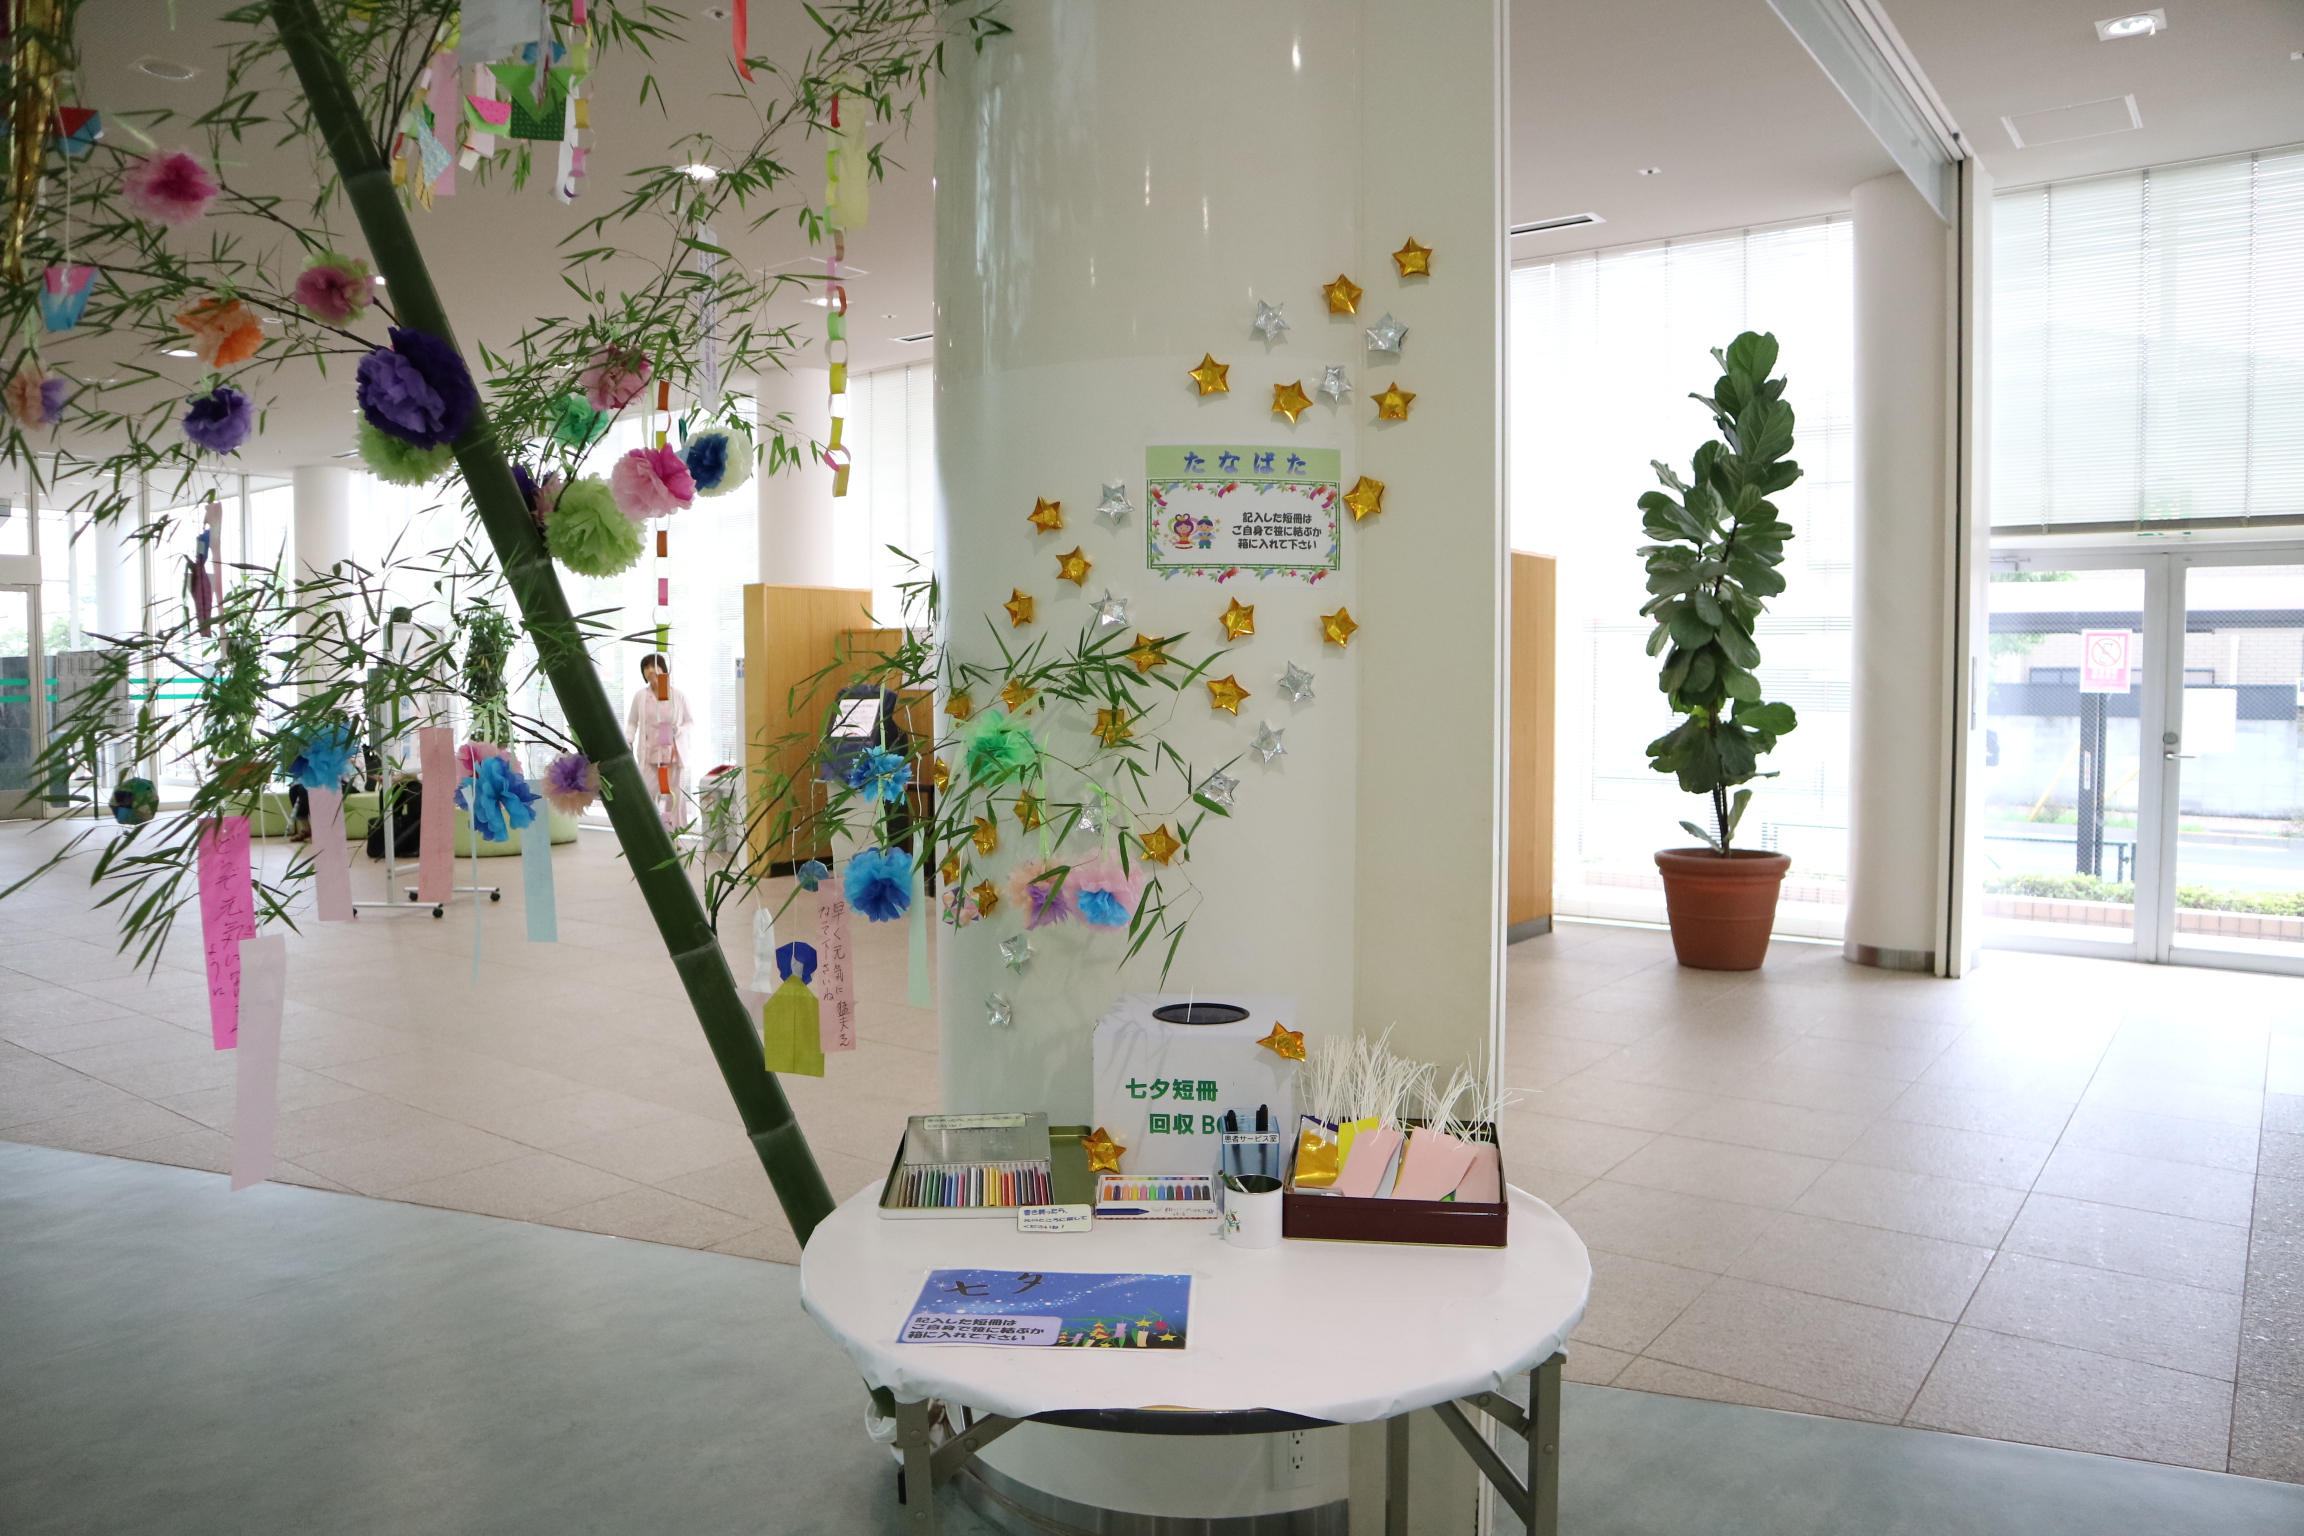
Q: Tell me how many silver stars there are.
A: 11